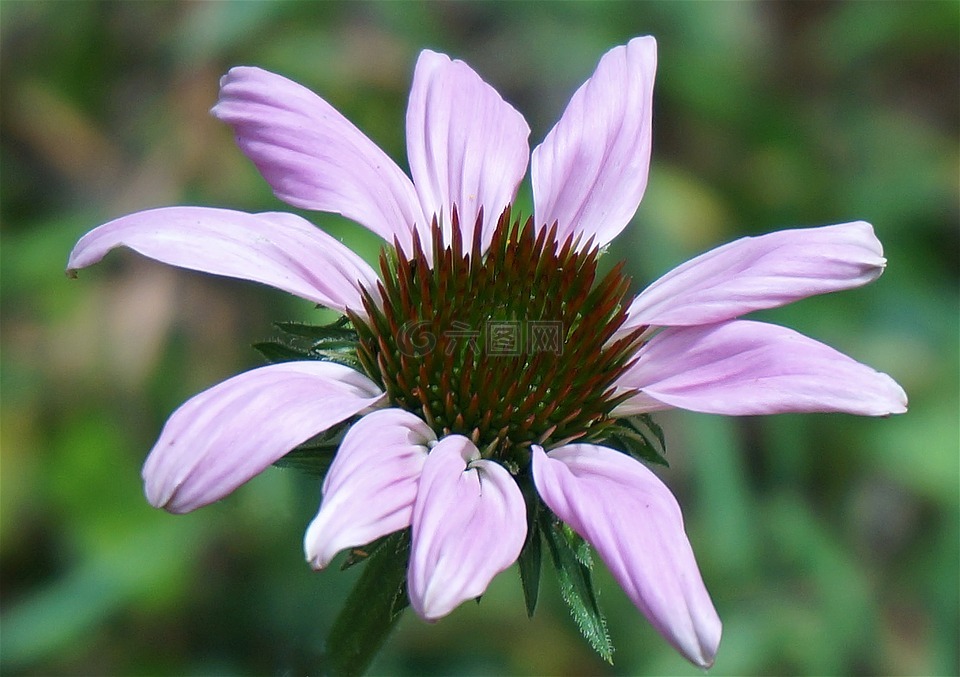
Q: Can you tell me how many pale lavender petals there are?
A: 10